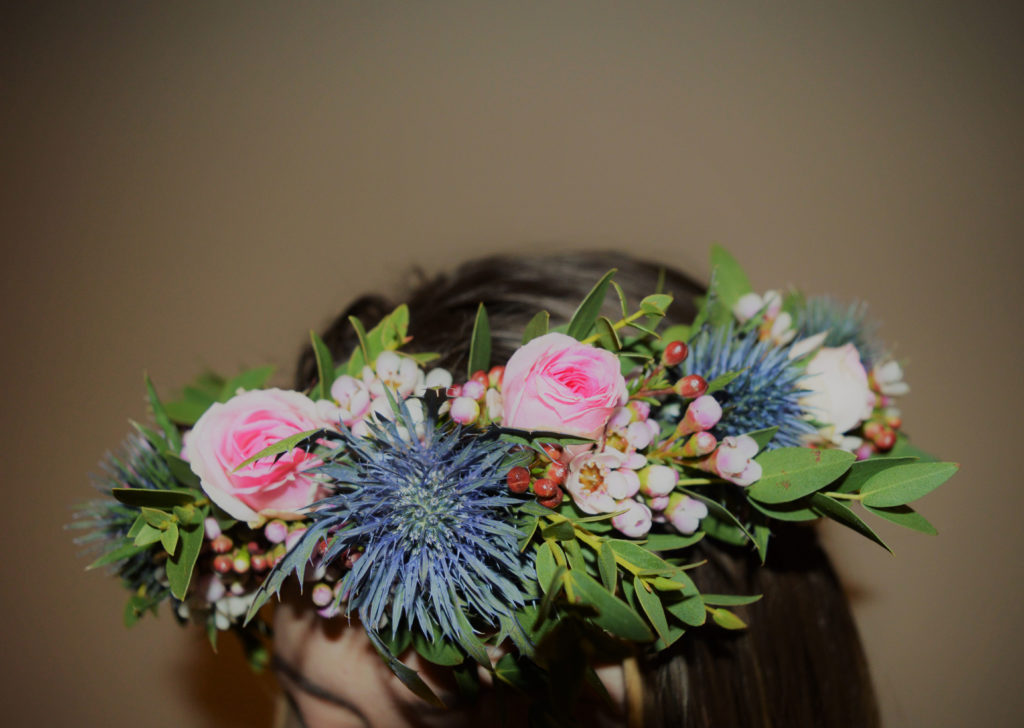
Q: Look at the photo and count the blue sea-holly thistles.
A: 4